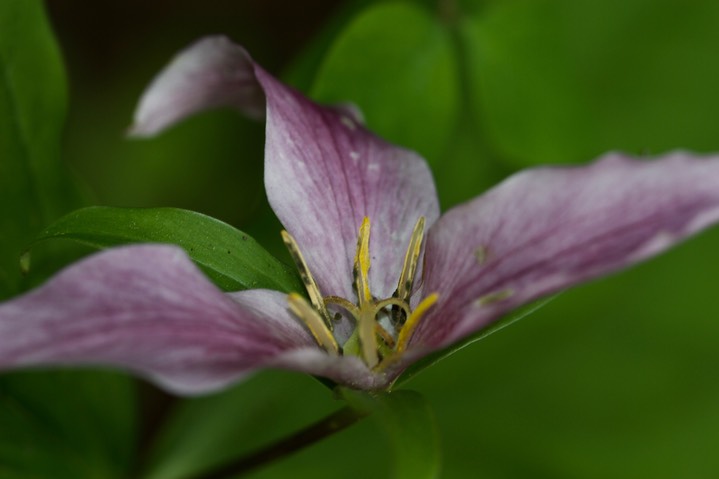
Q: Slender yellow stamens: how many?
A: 6